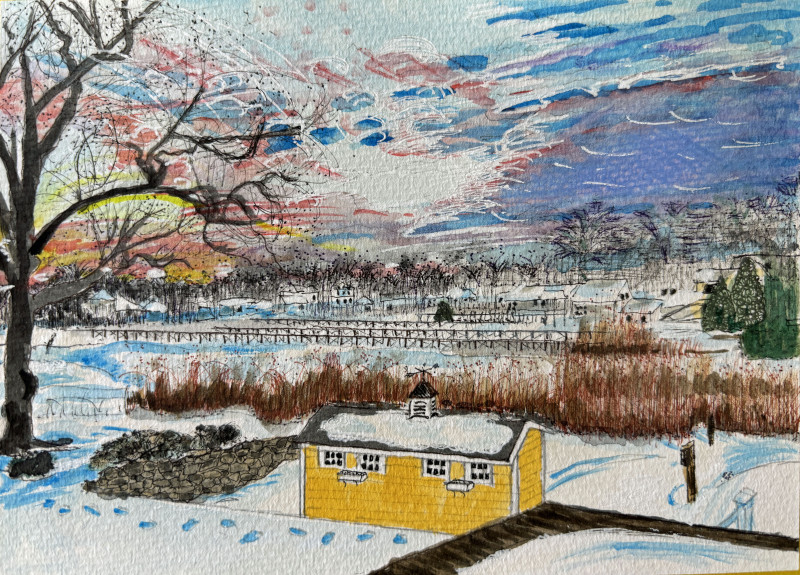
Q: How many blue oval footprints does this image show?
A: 12